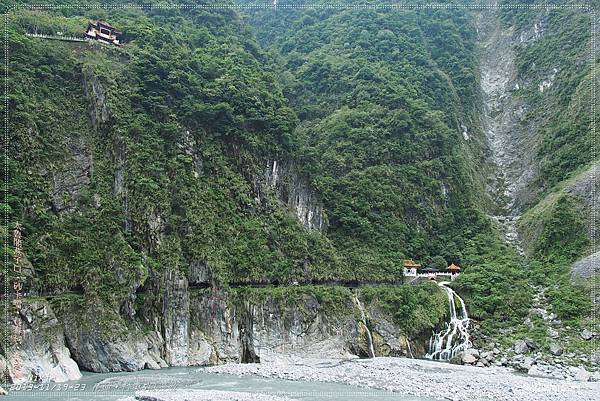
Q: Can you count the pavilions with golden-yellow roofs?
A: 2